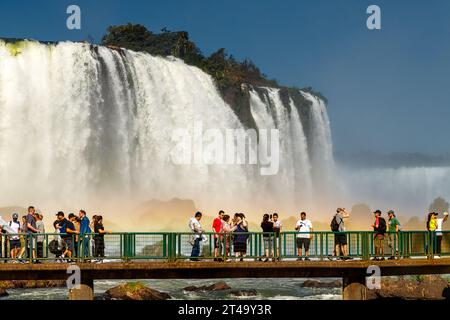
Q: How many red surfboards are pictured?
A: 0